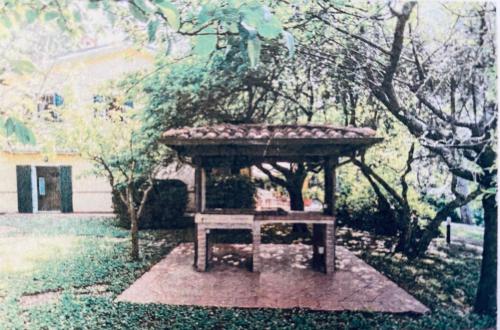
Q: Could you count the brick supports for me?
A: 3